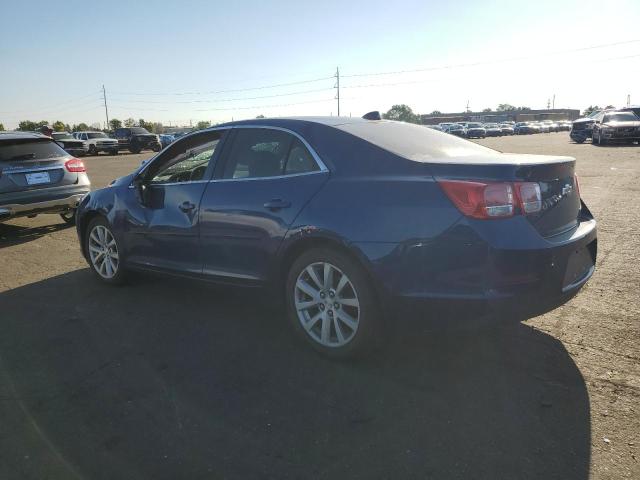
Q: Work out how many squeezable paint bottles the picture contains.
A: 0